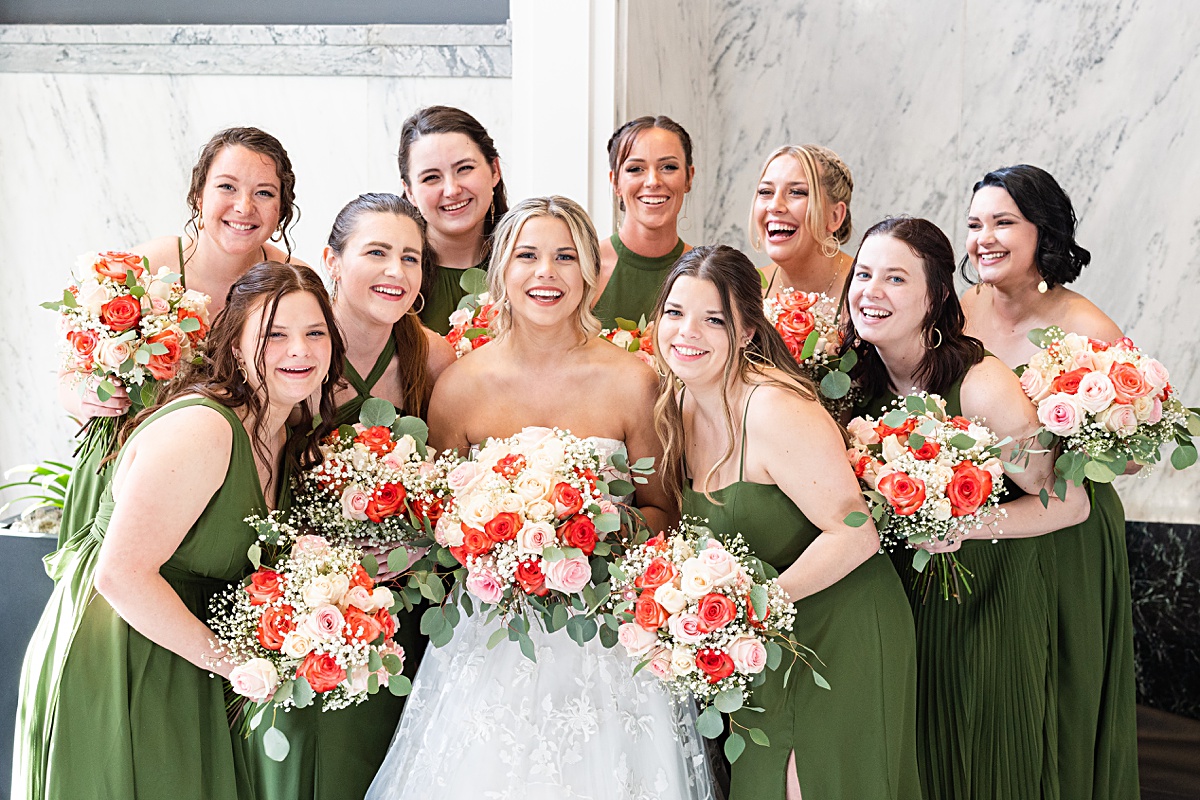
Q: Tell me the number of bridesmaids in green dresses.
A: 9